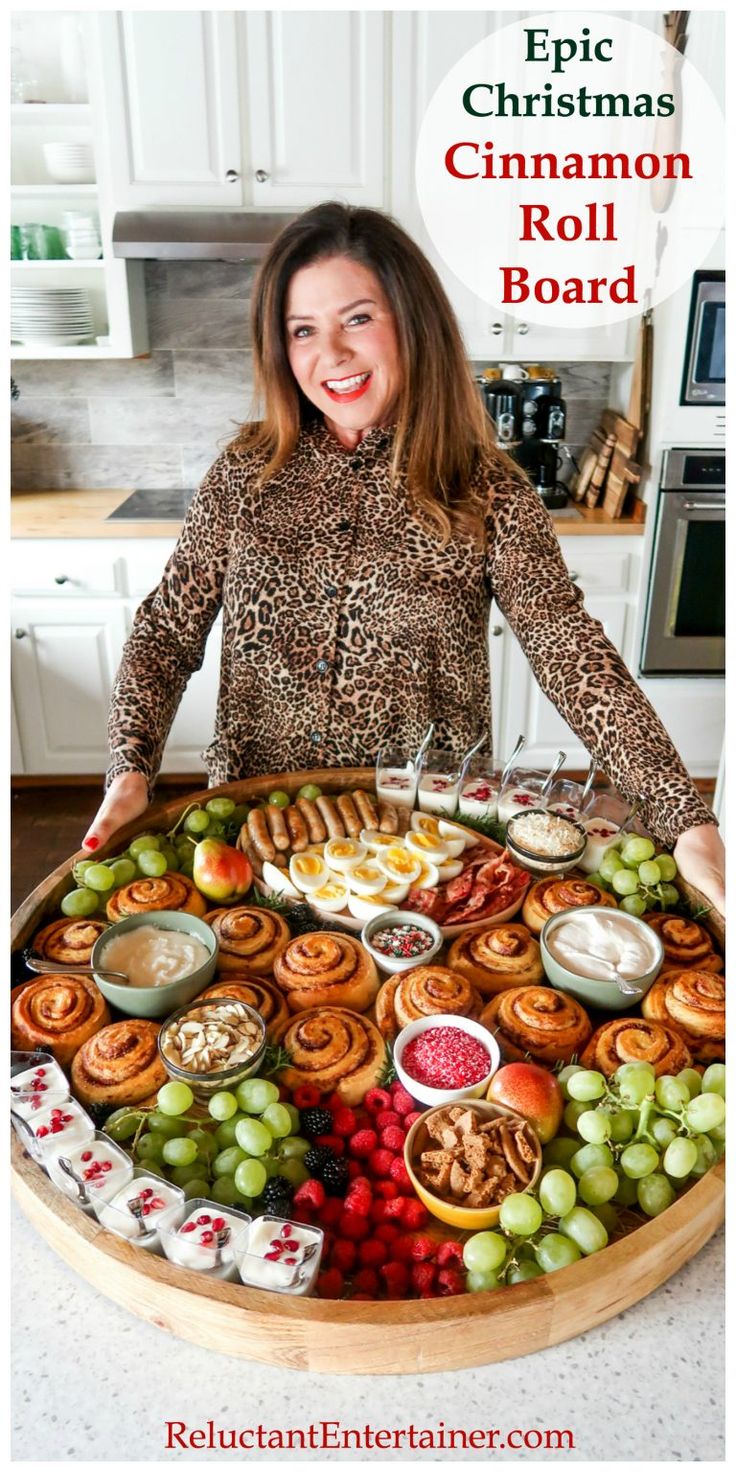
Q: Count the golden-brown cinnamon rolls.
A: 15